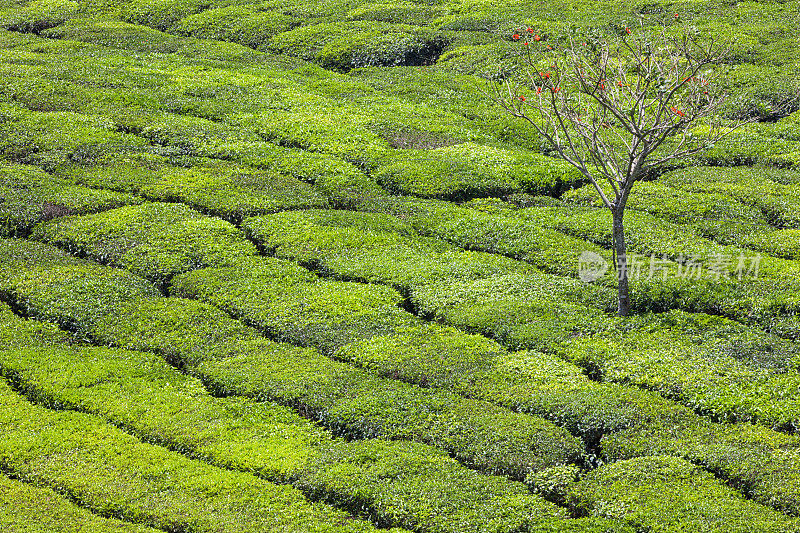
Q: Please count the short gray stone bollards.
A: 0